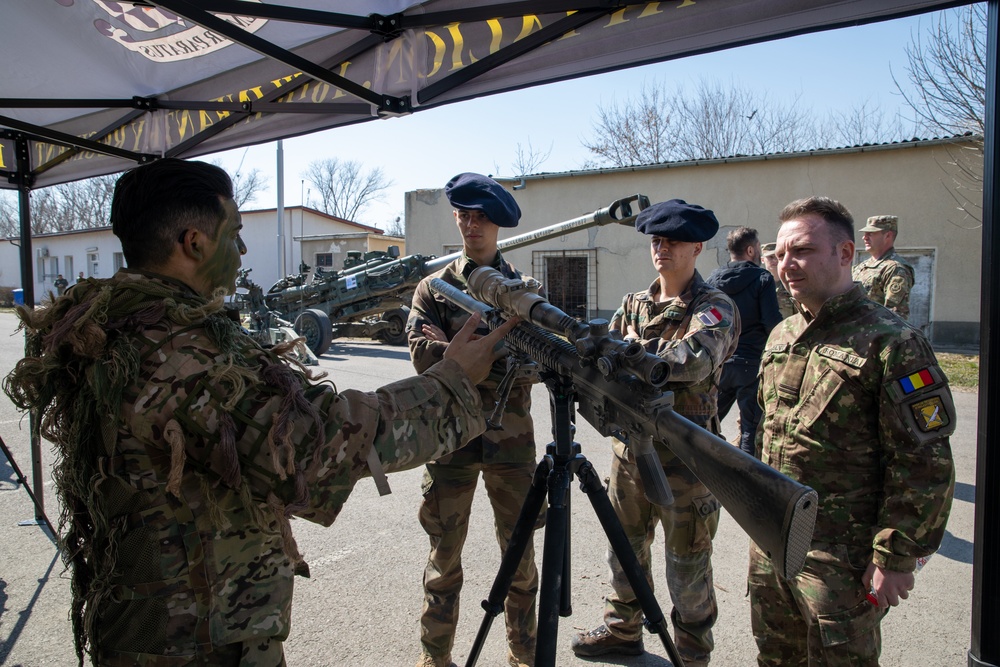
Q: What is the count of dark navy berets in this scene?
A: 2